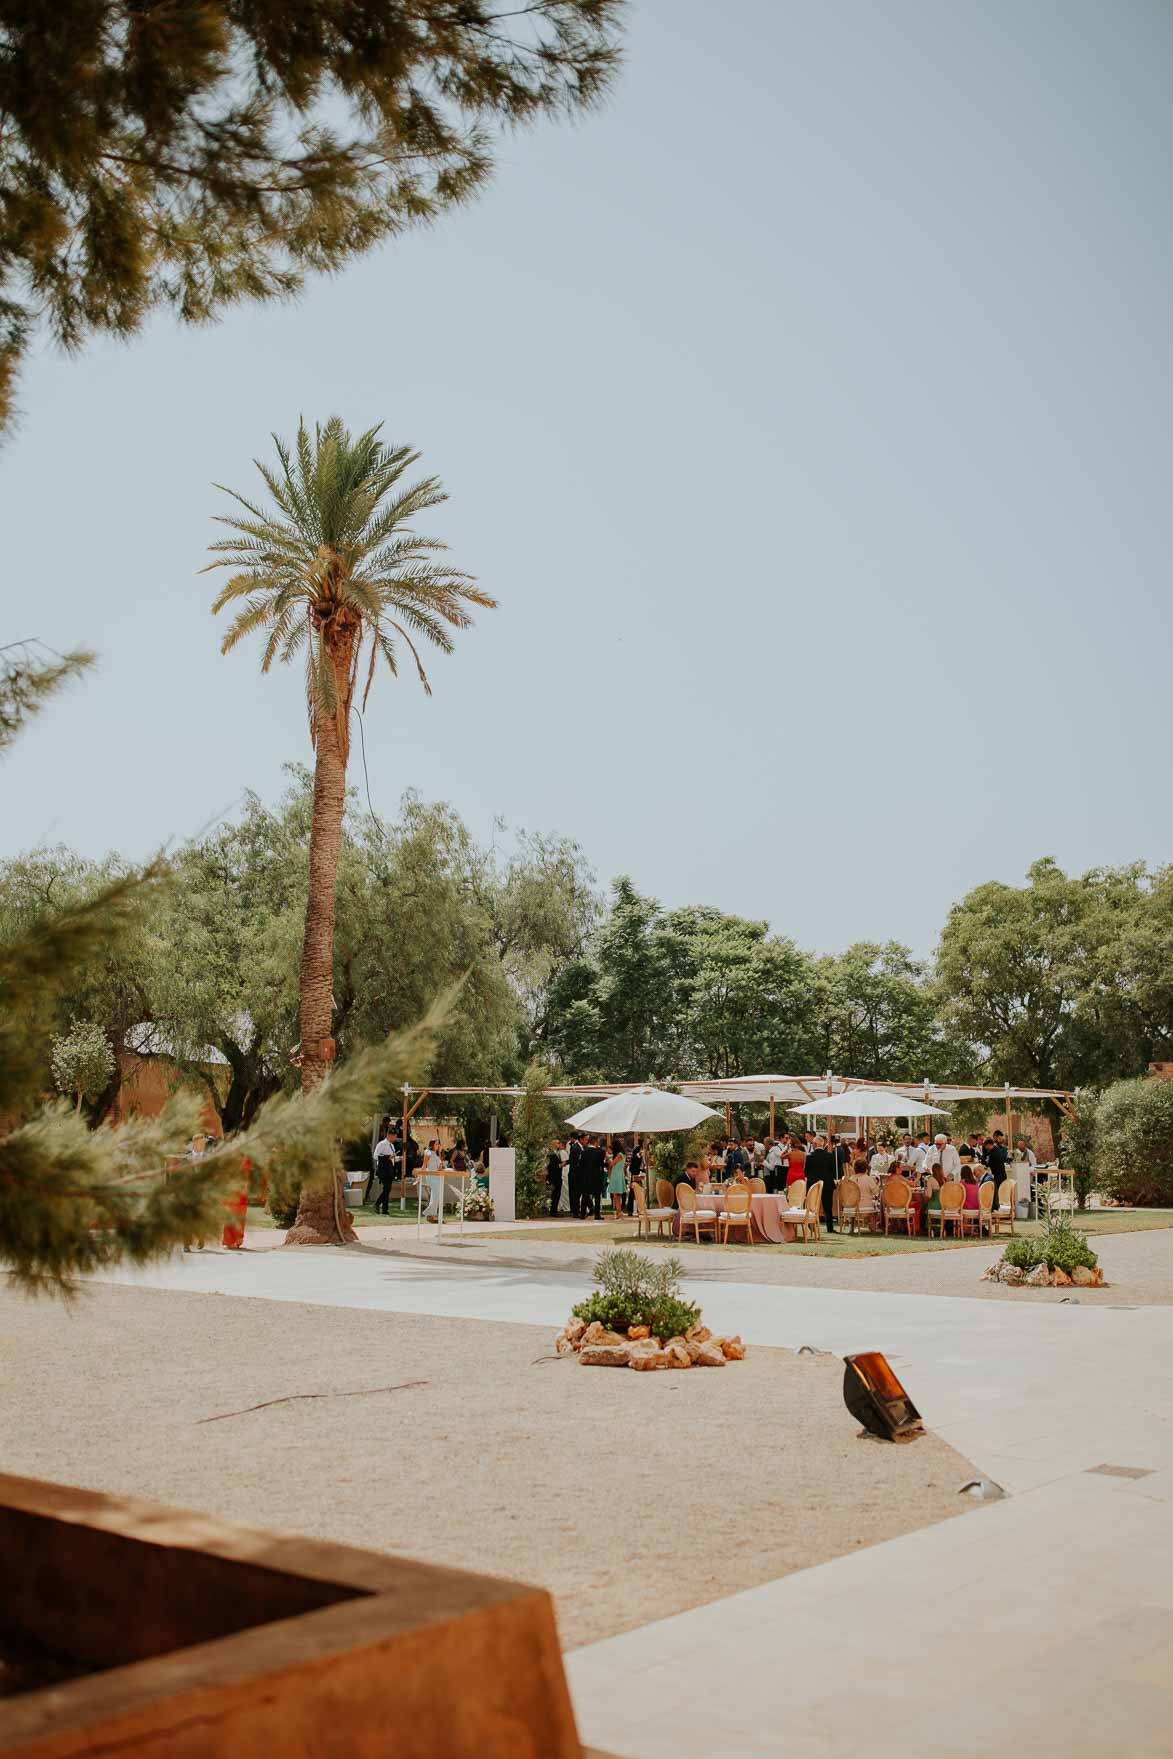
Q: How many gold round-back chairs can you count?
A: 12